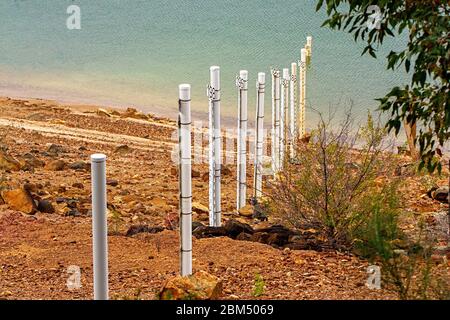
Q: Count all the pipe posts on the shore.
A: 10